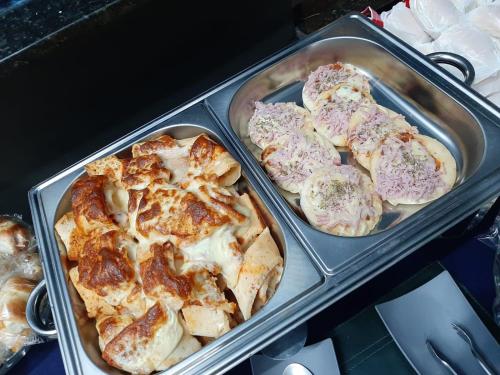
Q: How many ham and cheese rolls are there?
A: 7